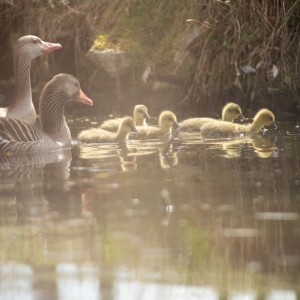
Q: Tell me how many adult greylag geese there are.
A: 2